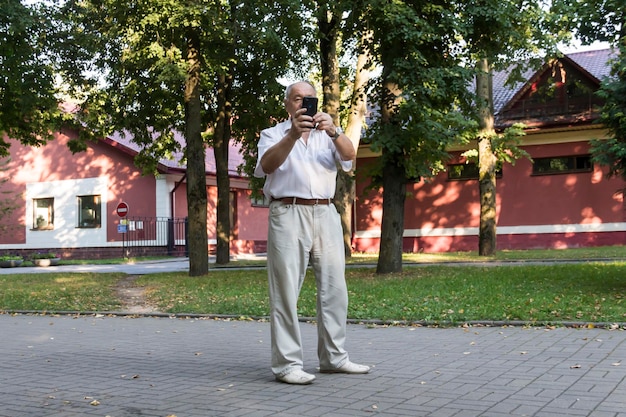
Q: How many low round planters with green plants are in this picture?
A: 2